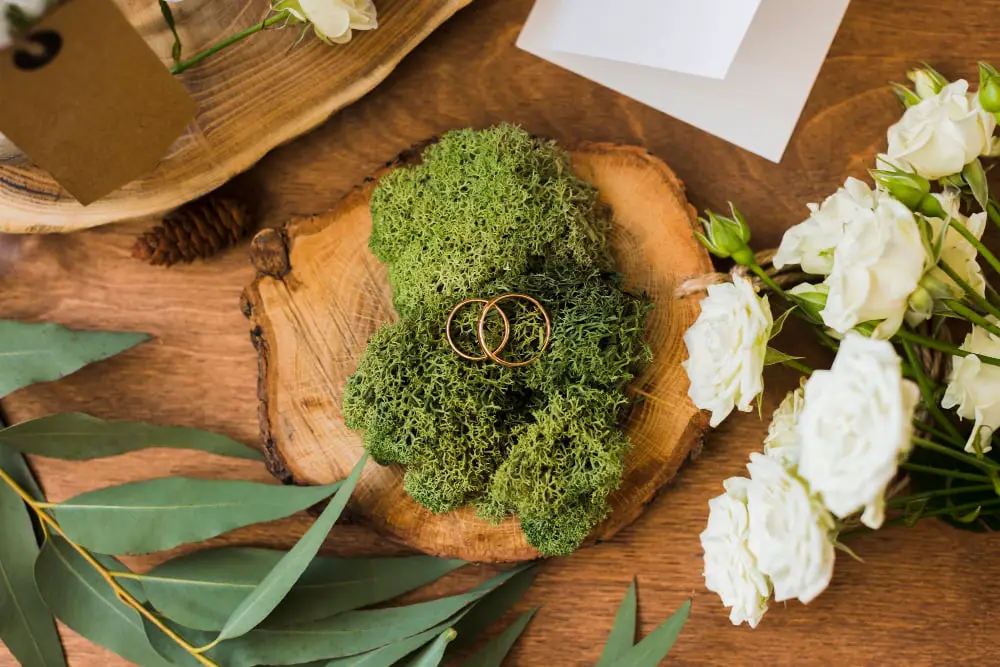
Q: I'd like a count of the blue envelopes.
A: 0